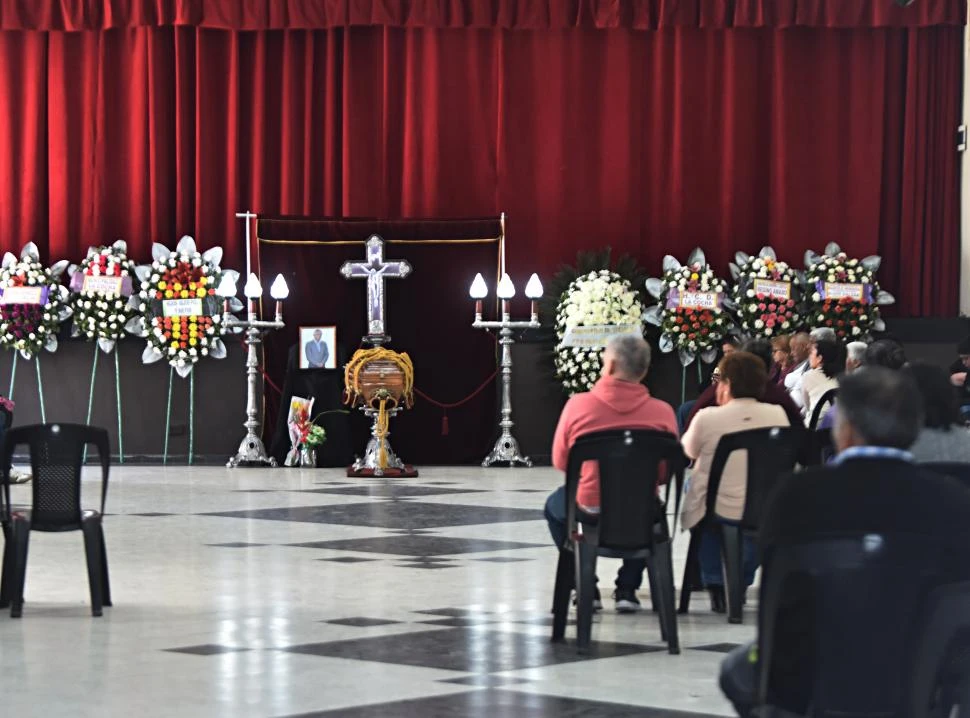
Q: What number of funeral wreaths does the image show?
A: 7